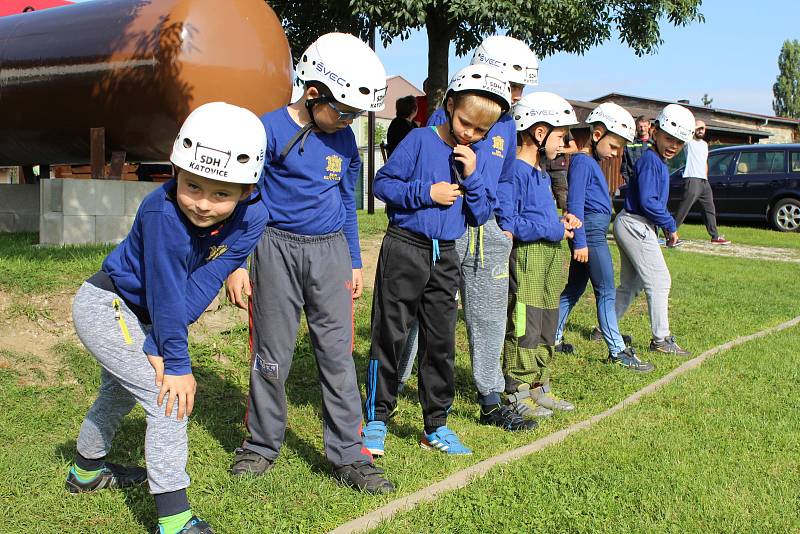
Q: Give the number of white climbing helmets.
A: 7